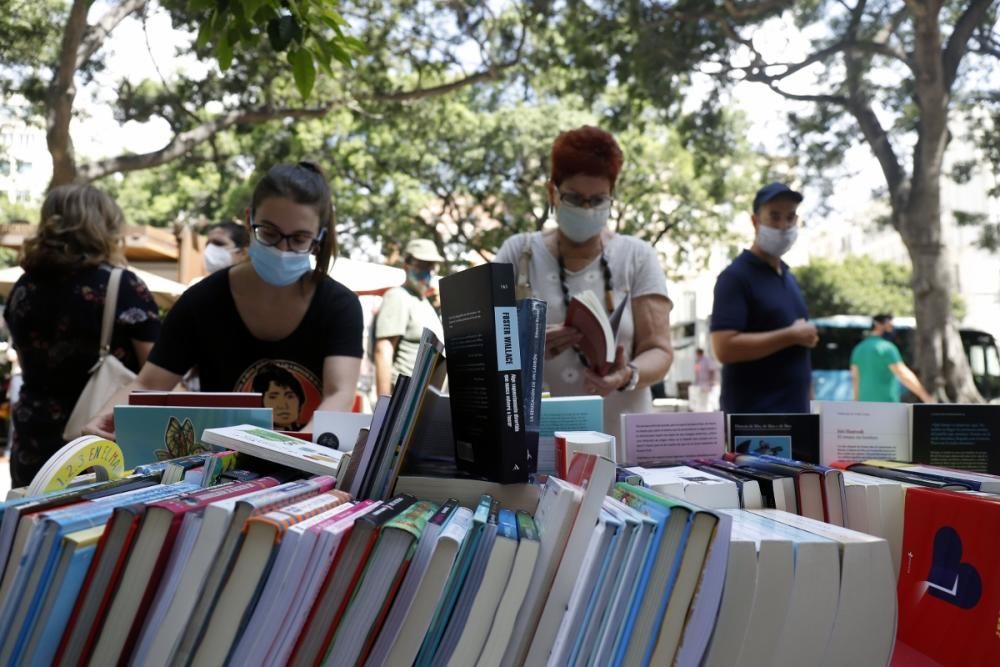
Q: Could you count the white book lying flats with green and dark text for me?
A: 1